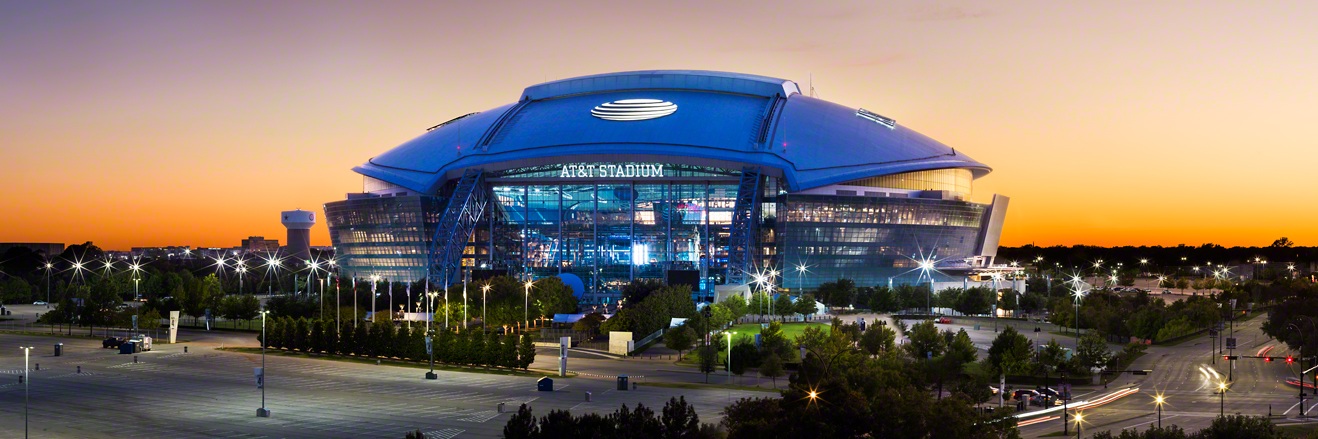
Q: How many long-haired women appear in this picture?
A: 0